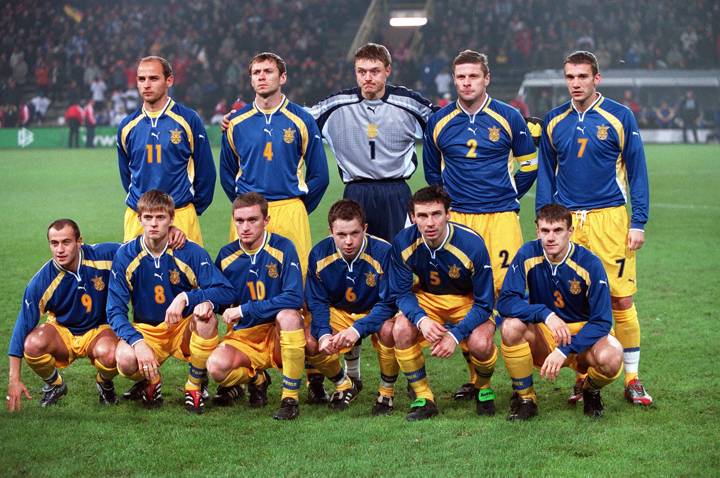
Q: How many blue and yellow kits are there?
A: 10